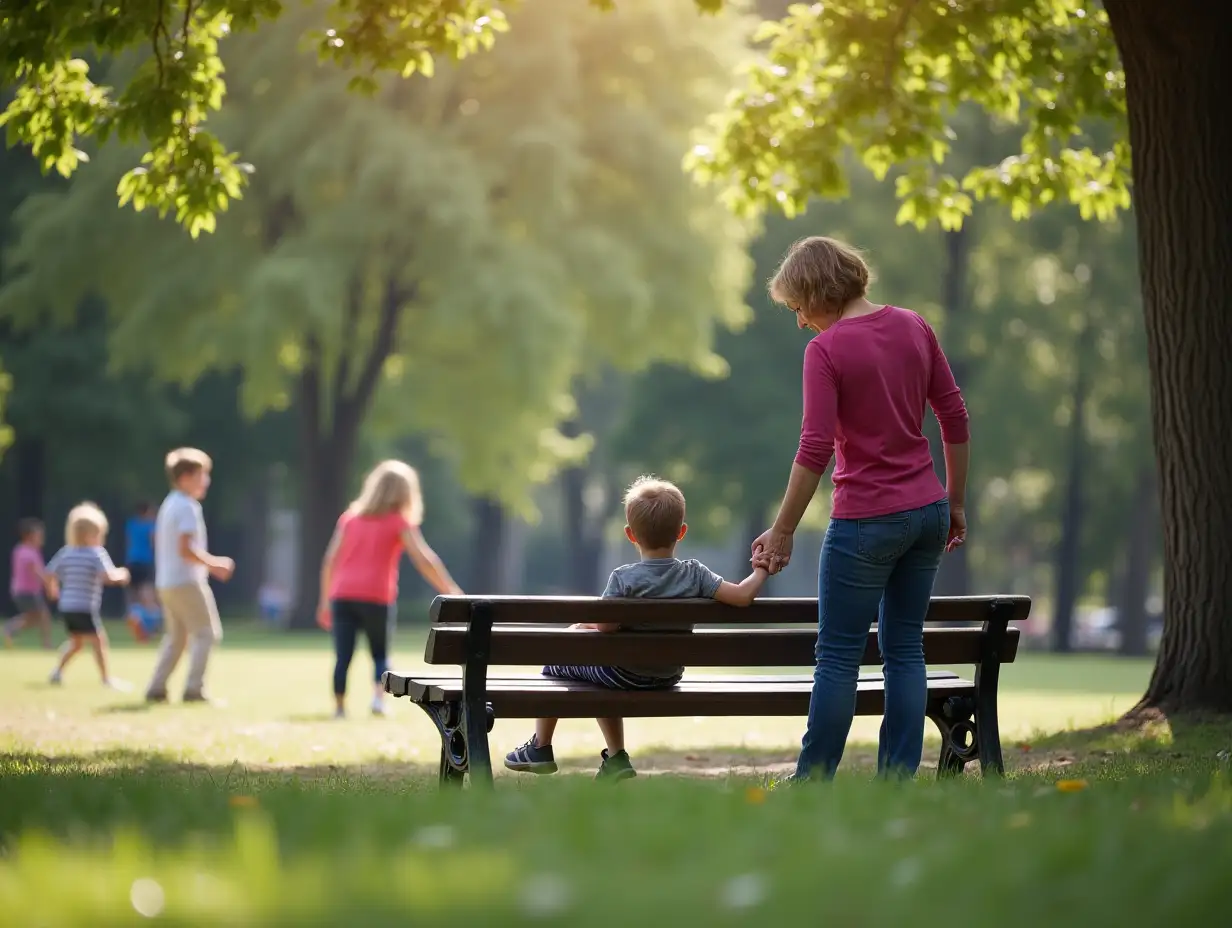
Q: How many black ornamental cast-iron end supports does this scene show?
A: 2